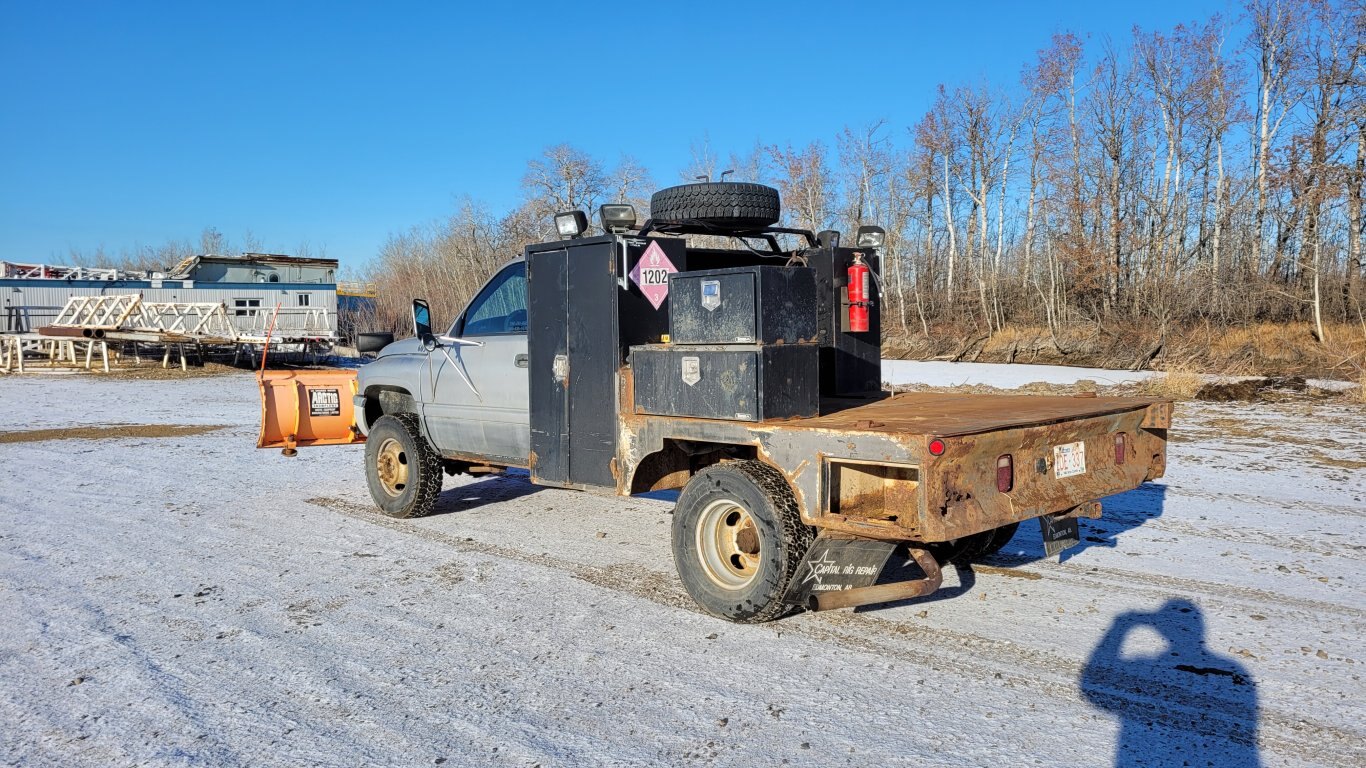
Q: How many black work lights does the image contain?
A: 4